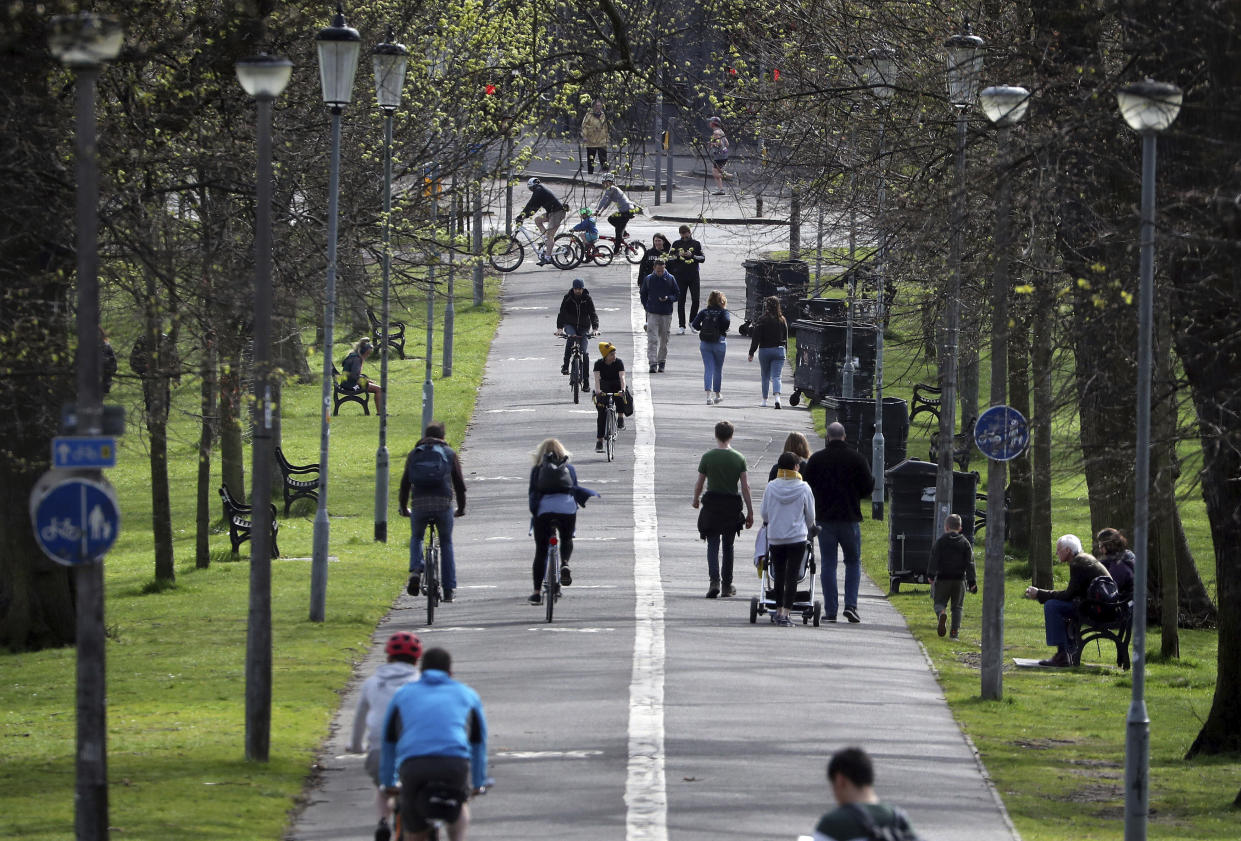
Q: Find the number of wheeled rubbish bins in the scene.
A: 5